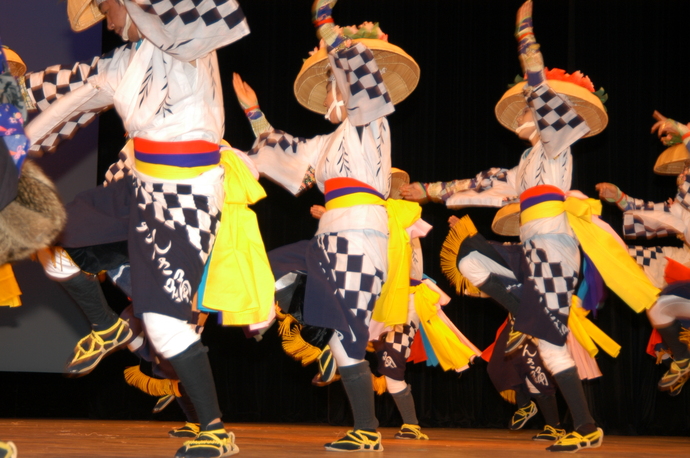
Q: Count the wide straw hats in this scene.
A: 7